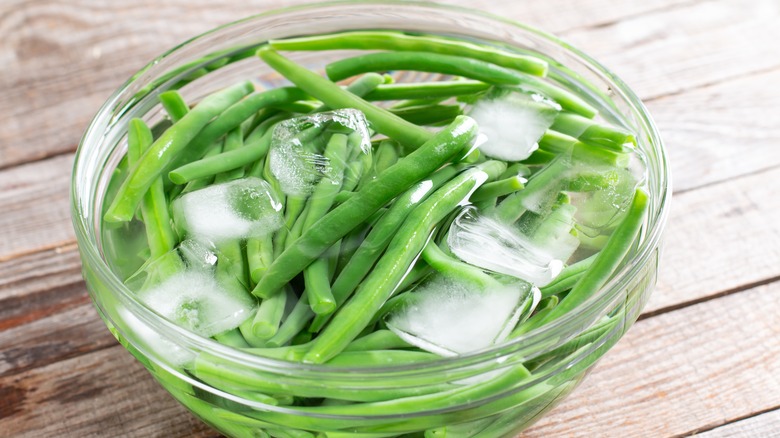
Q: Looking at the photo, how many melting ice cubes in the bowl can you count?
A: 7